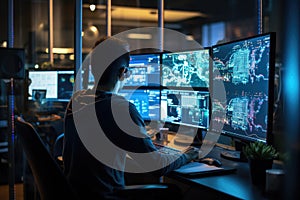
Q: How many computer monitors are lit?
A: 6